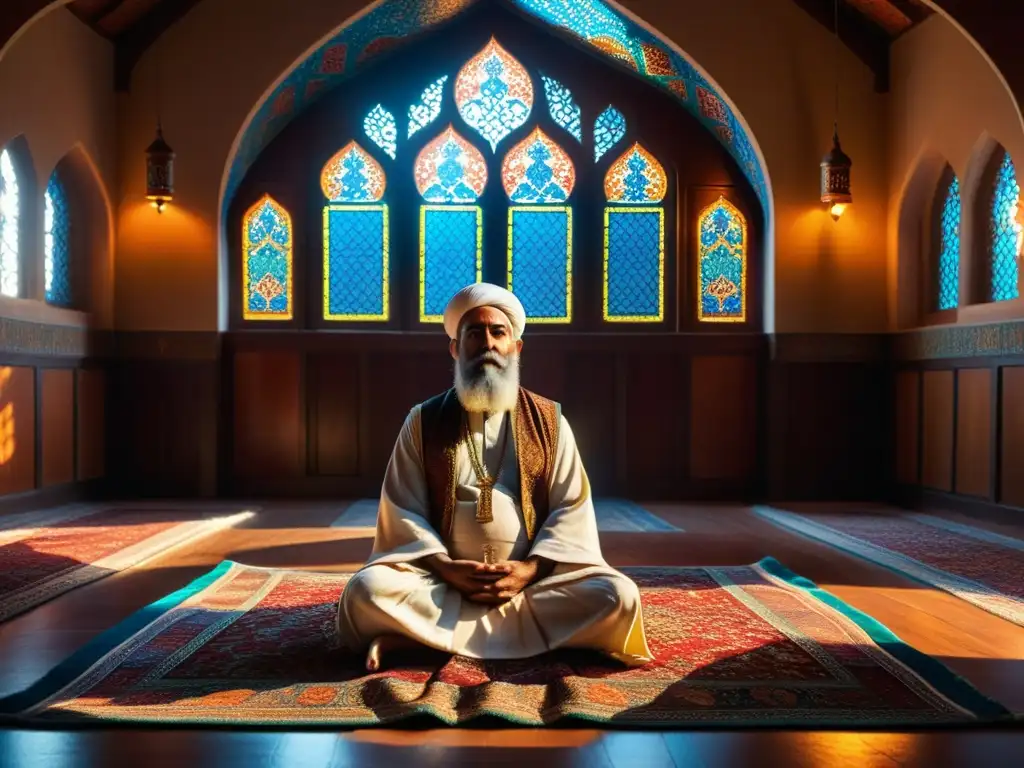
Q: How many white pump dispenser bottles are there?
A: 0